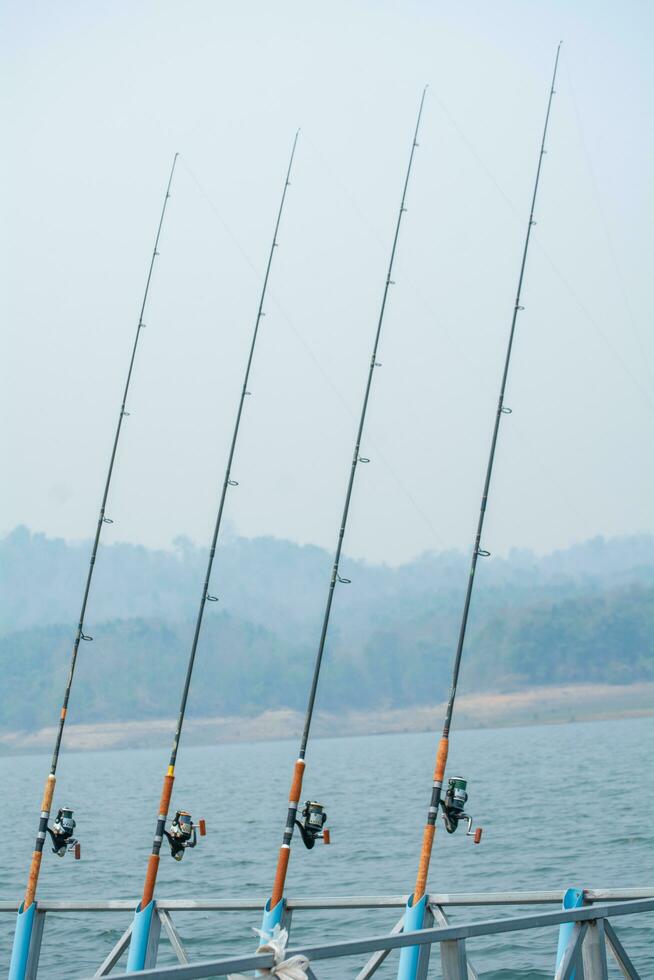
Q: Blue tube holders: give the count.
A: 5